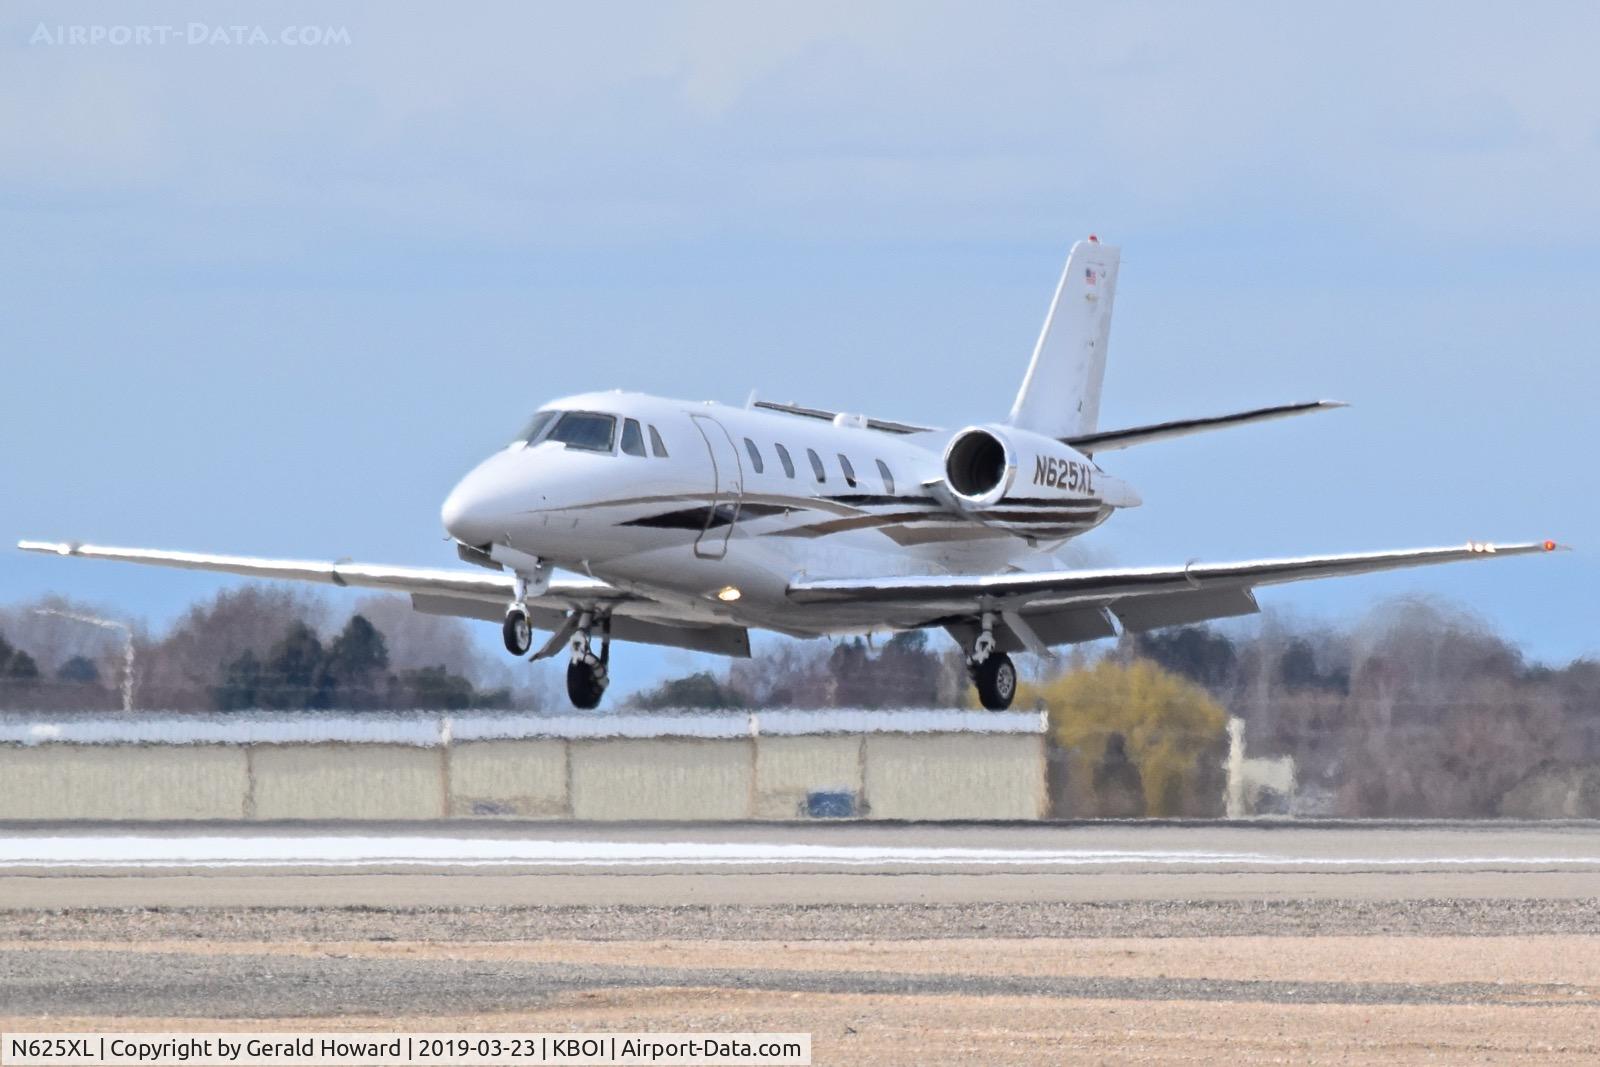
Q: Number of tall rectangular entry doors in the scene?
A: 1